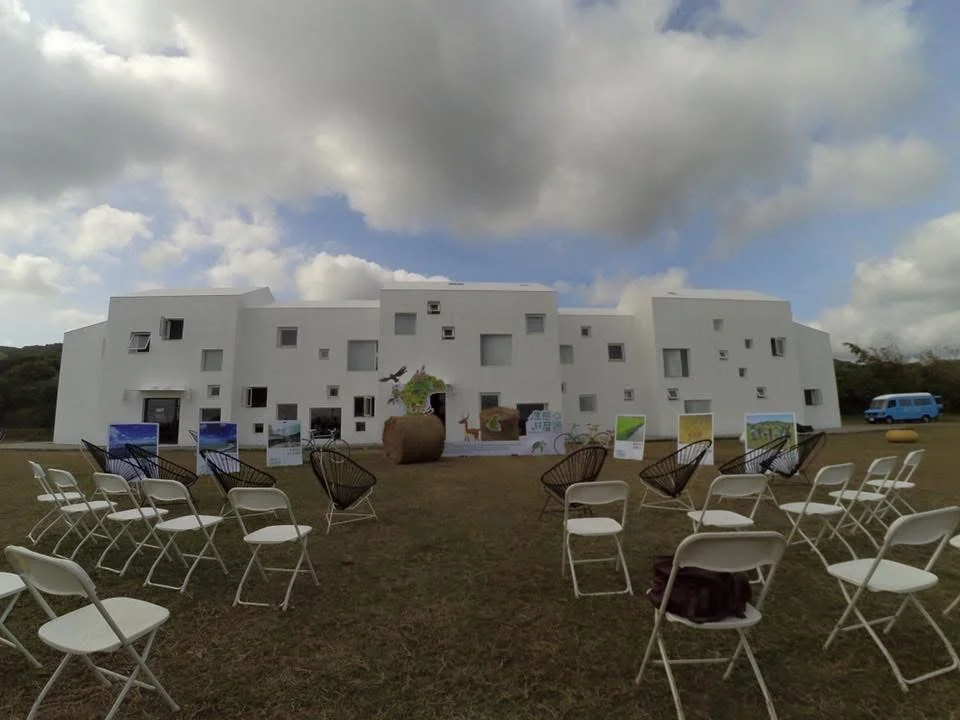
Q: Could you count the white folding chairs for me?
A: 15